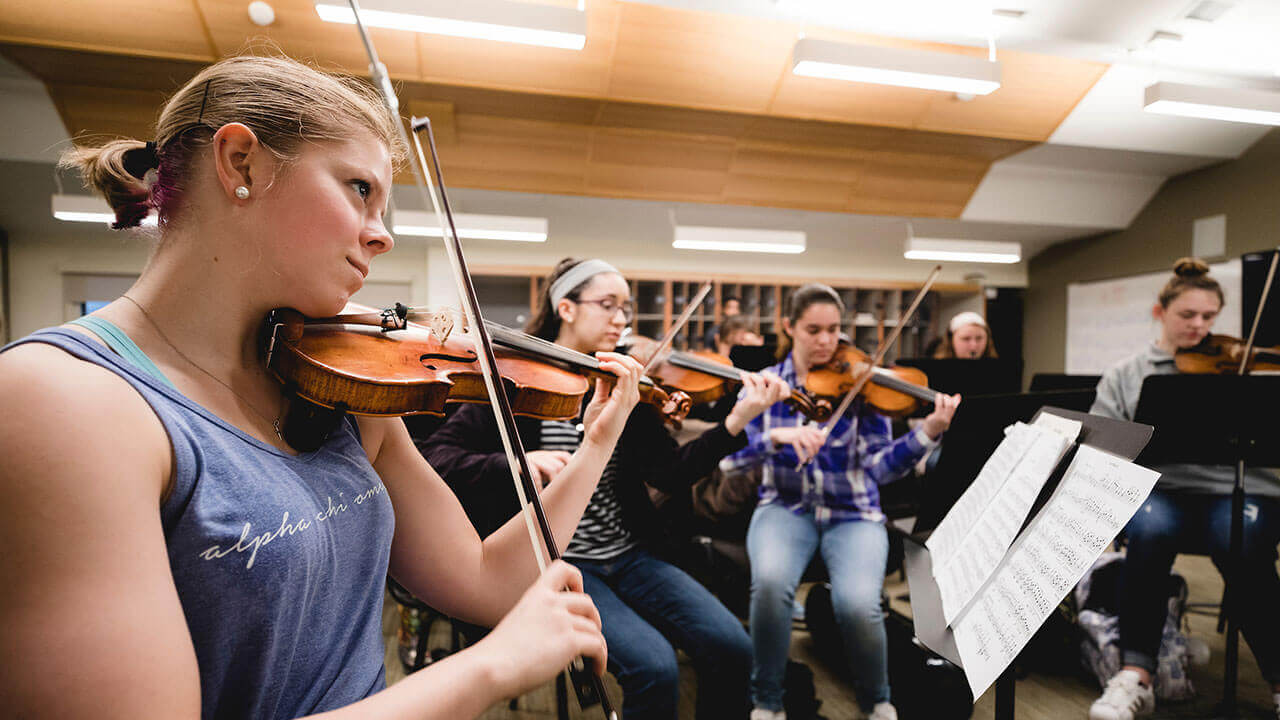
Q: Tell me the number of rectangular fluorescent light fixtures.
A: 7